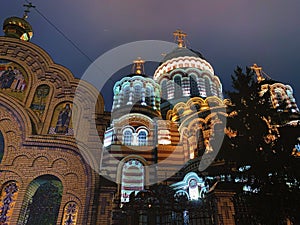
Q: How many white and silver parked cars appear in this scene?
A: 0